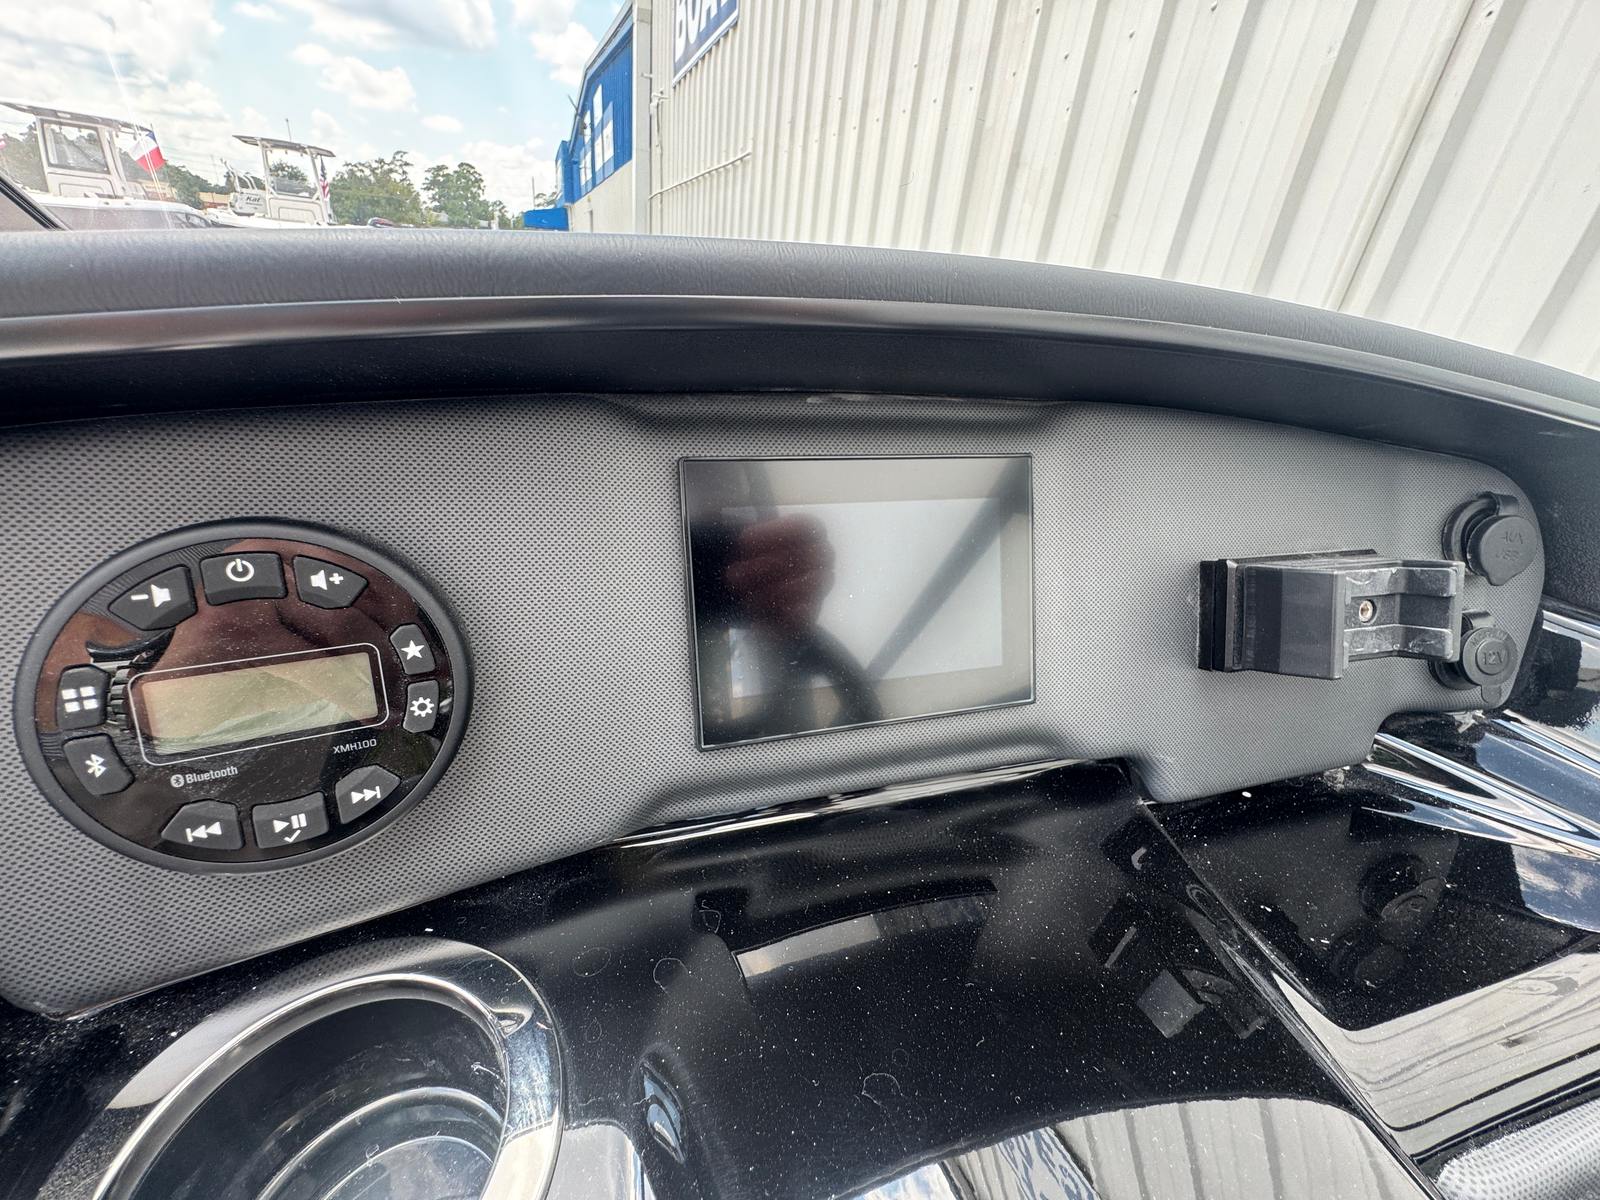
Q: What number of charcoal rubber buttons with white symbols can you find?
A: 10